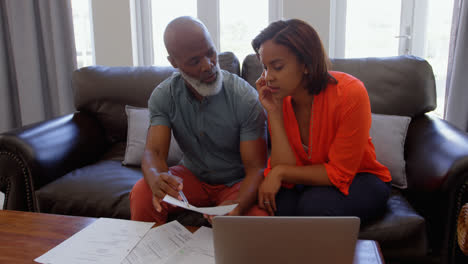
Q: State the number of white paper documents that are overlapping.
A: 3